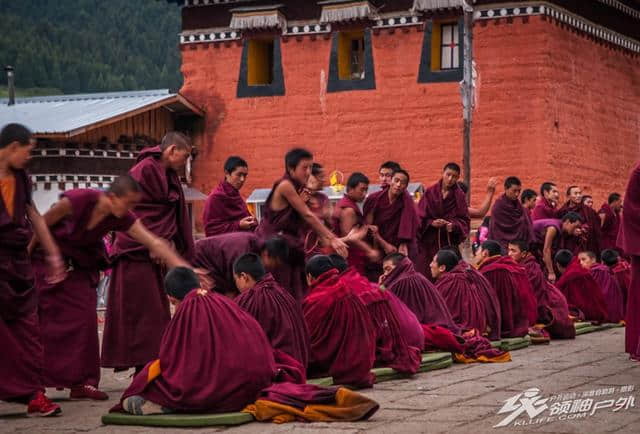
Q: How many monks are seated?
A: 11